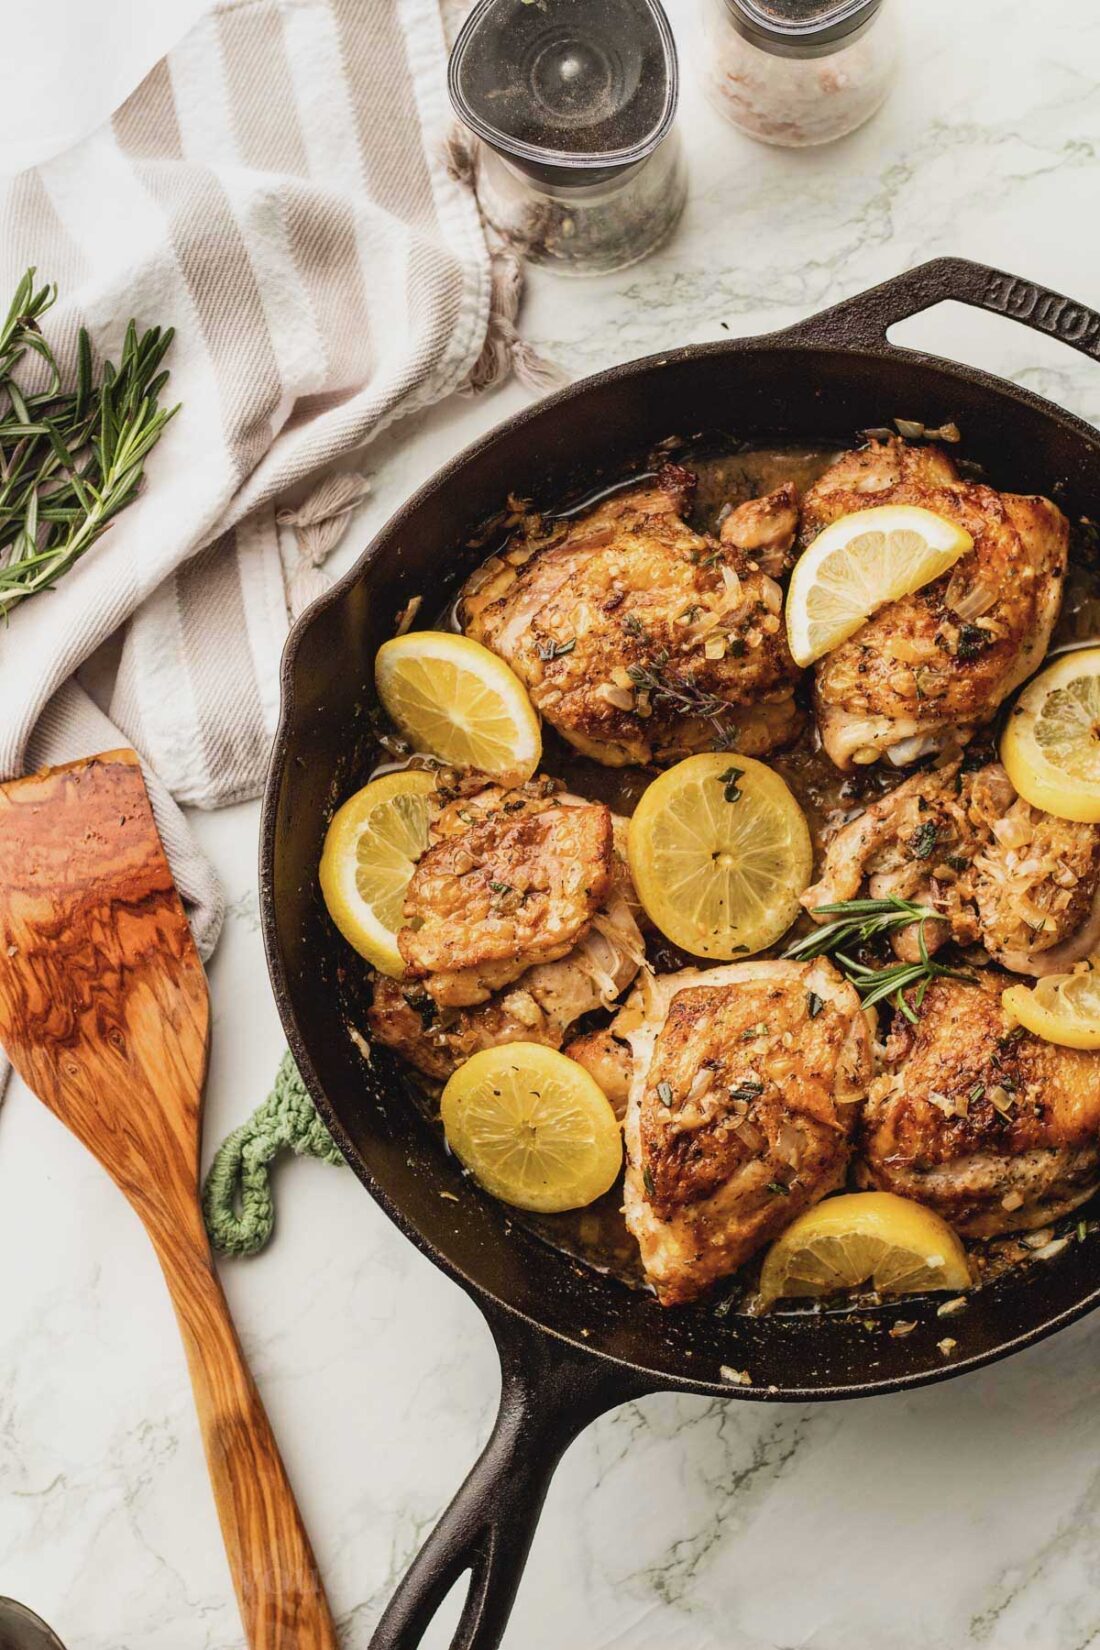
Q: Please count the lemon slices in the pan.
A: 8